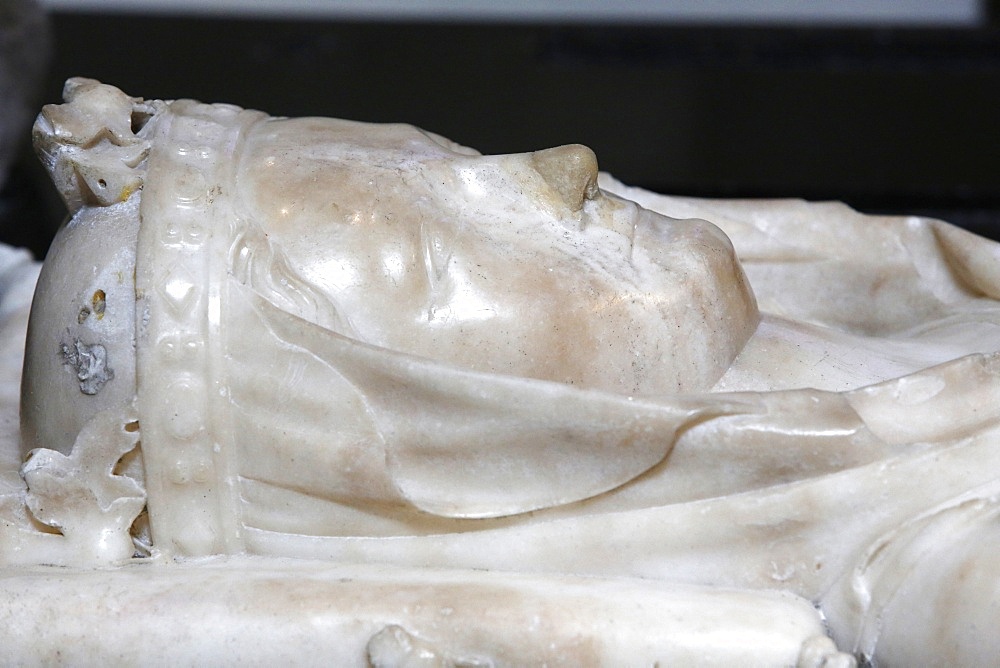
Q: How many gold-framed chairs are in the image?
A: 0